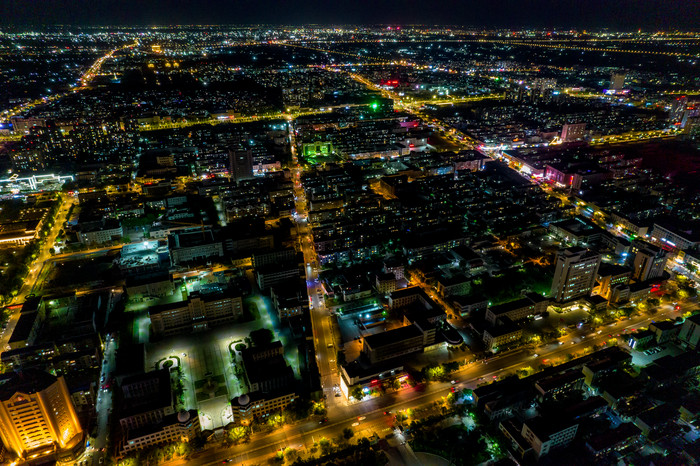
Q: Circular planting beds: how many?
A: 2